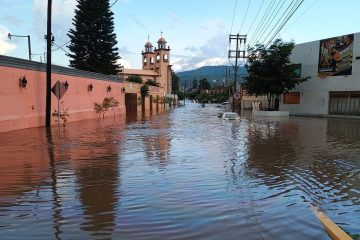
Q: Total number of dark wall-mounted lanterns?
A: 5